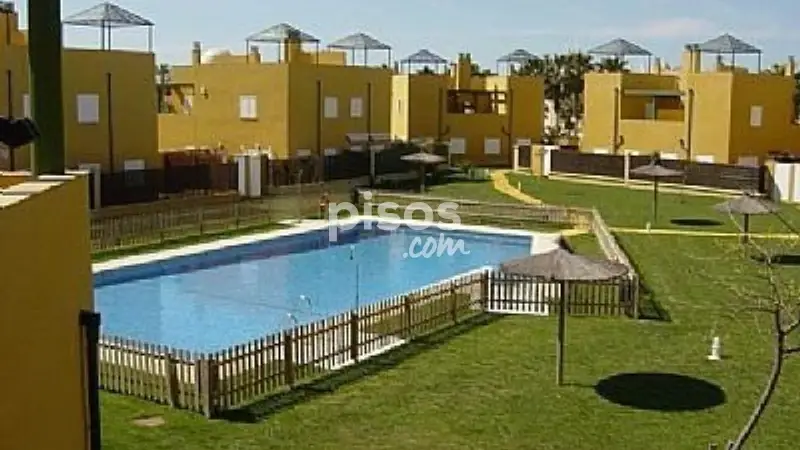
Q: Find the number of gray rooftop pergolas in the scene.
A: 7